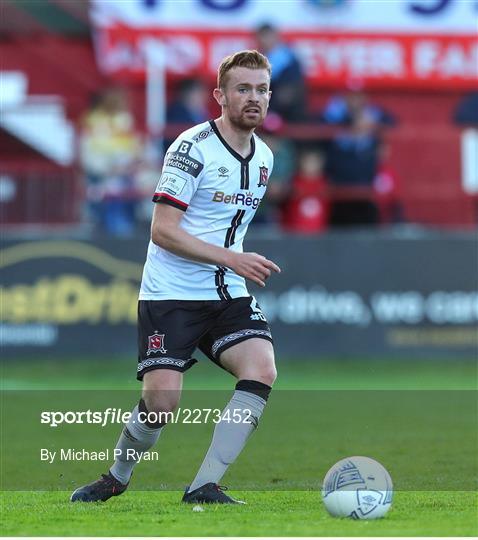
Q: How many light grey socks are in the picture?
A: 2